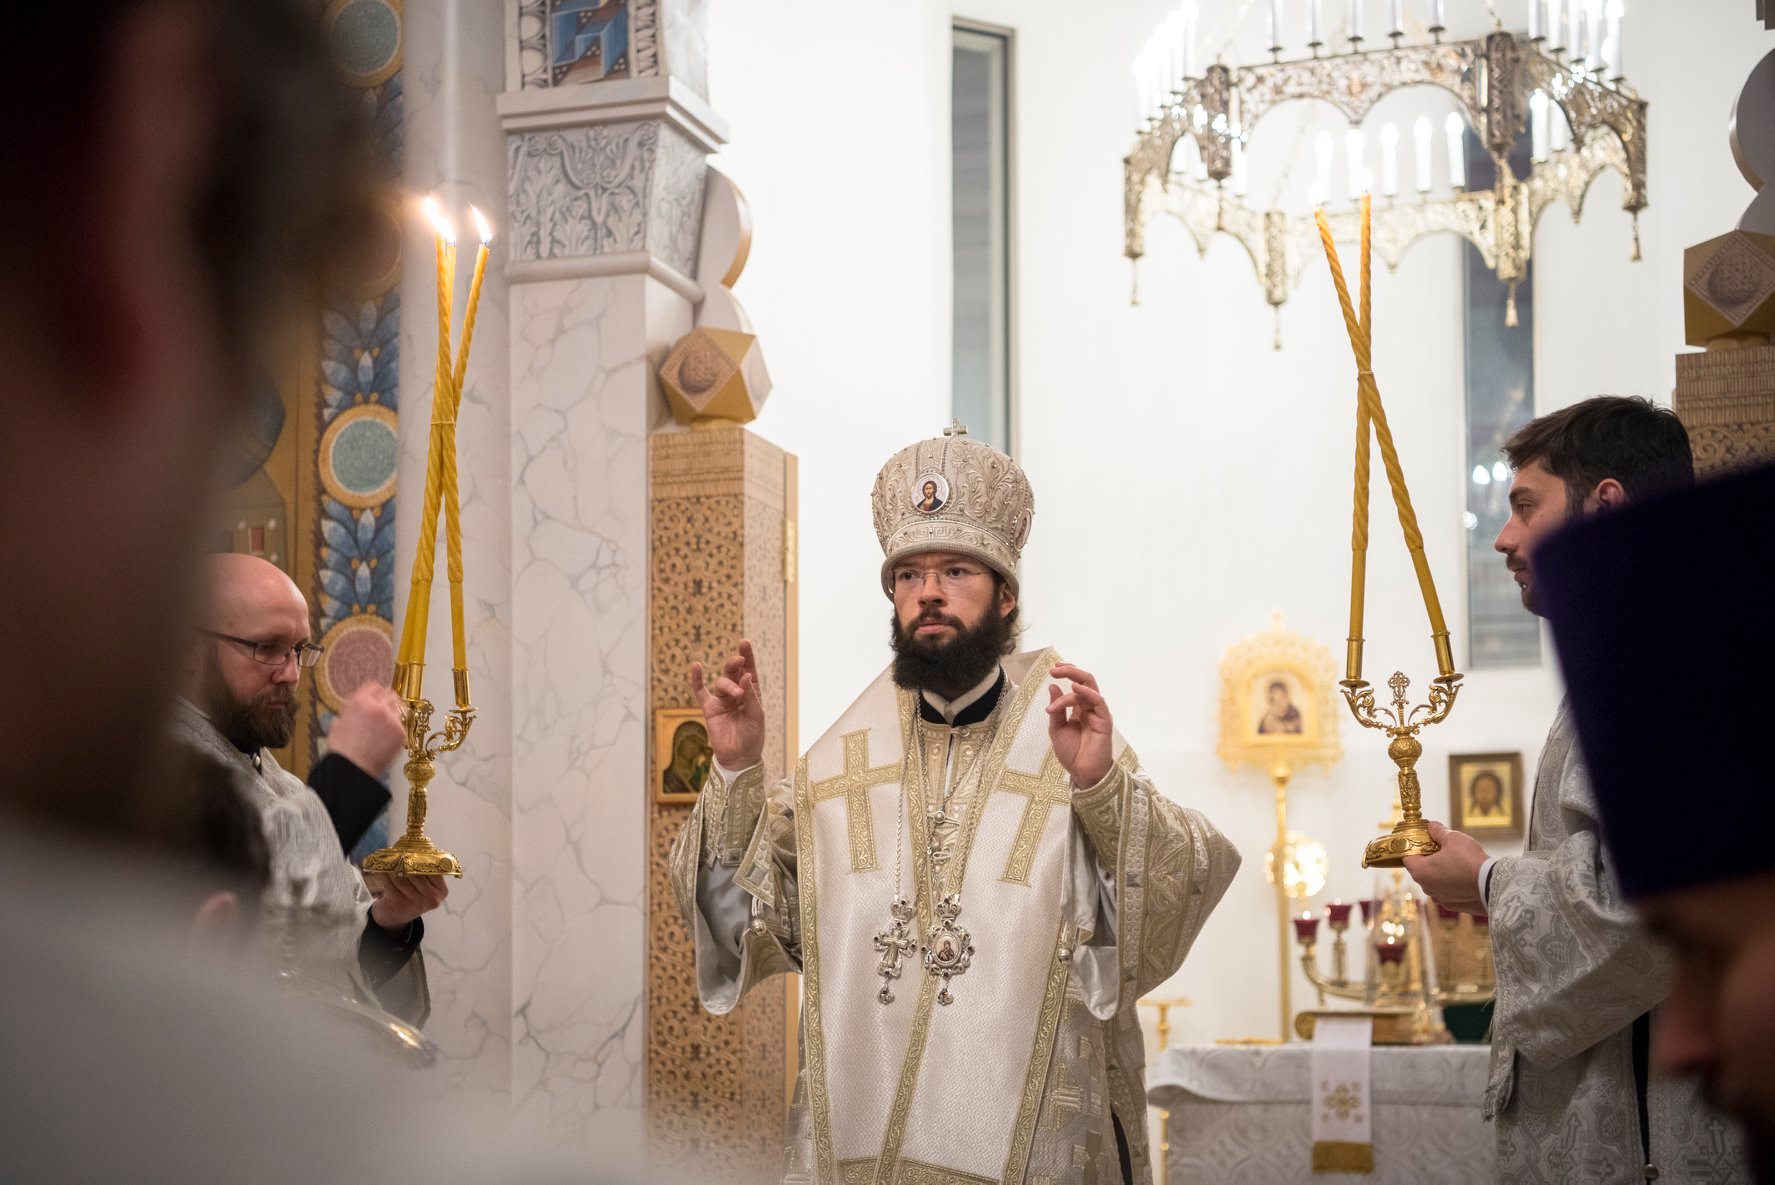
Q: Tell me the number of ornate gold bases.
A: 2